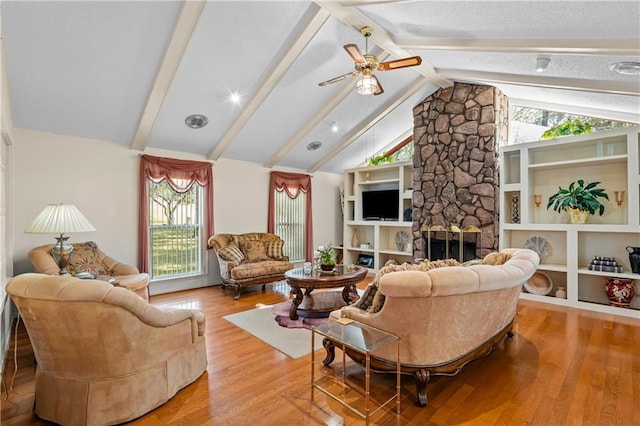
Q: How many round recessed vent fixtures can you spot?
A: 3